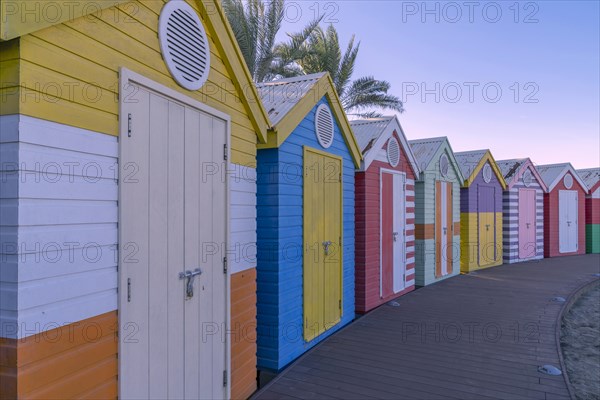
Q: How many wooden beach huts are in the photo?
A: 8